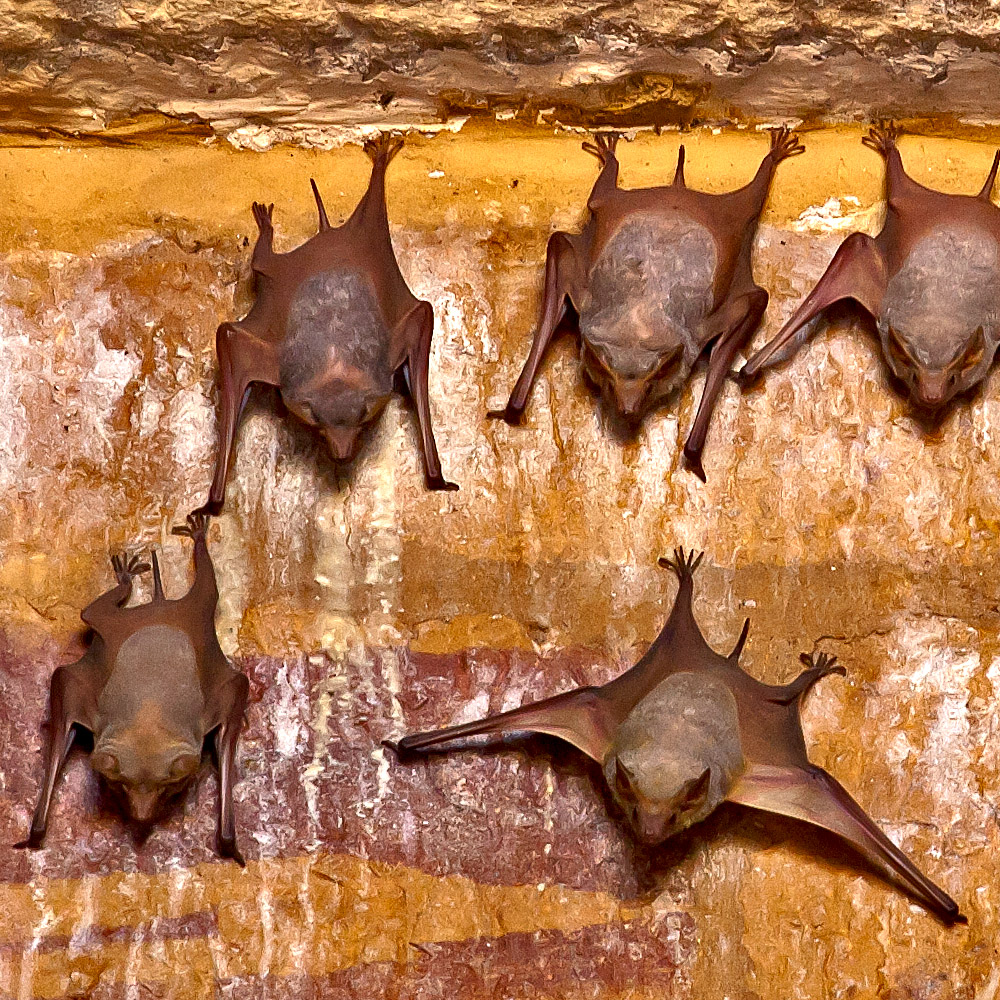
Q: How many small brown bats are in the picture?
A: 5